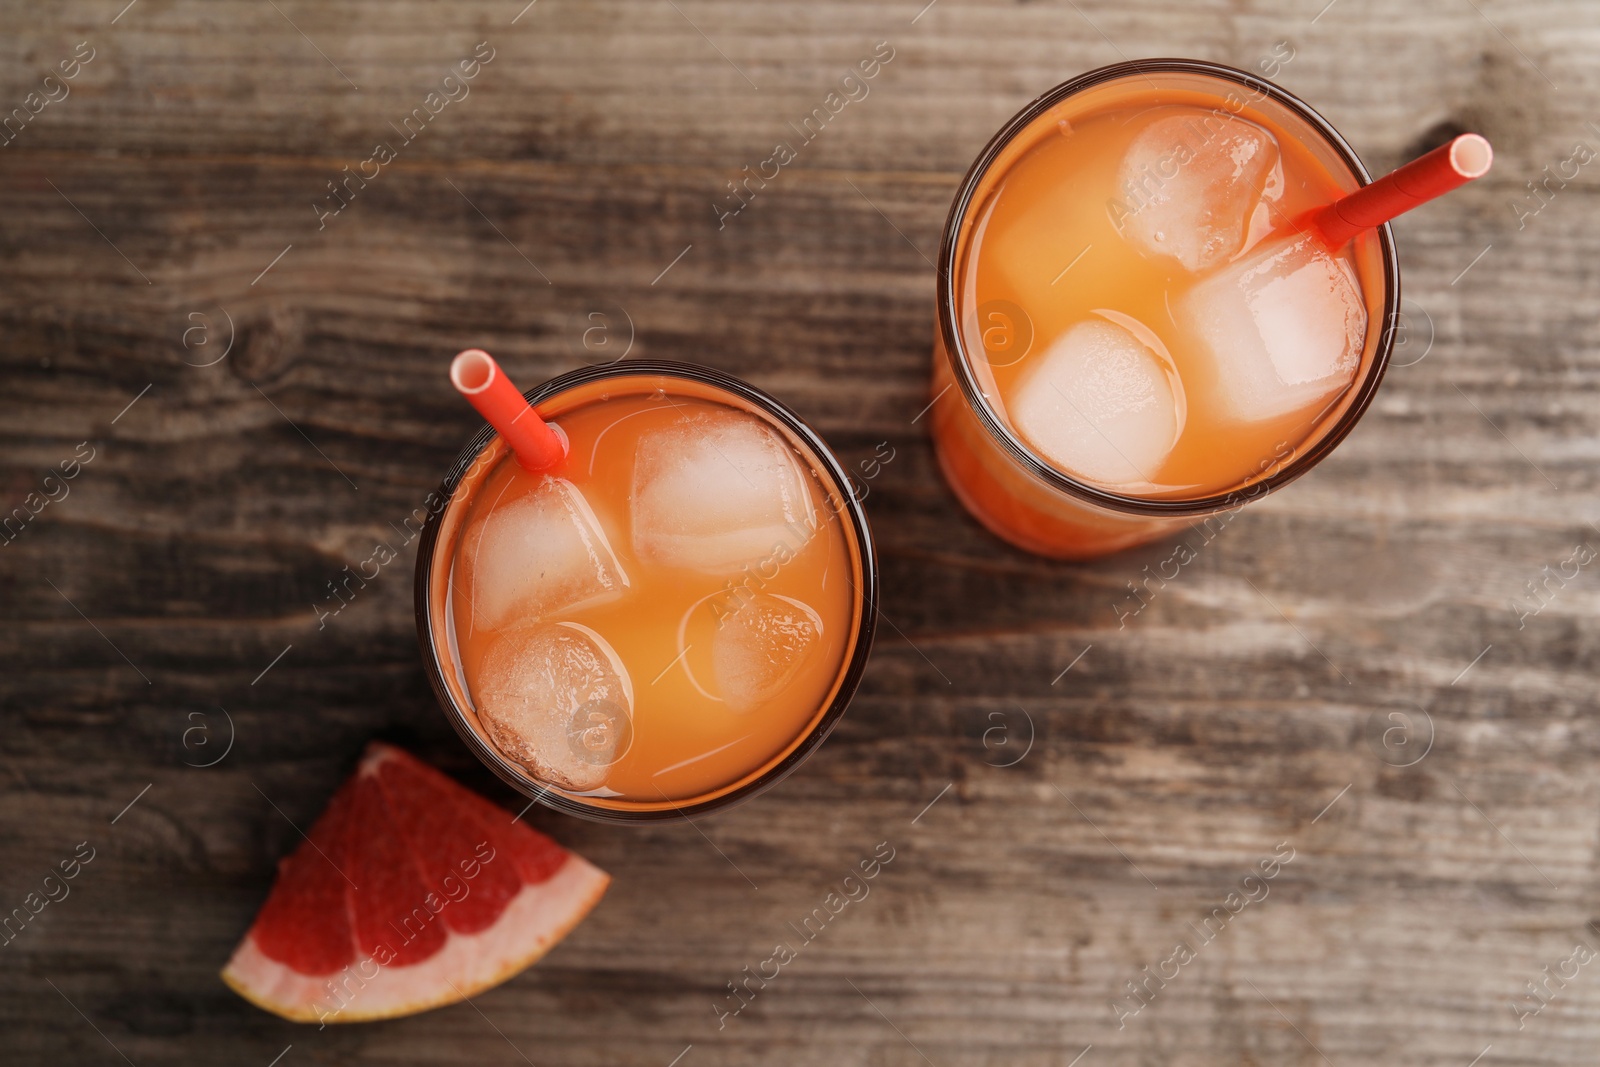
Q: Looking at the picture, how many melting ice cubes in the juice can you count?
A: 7